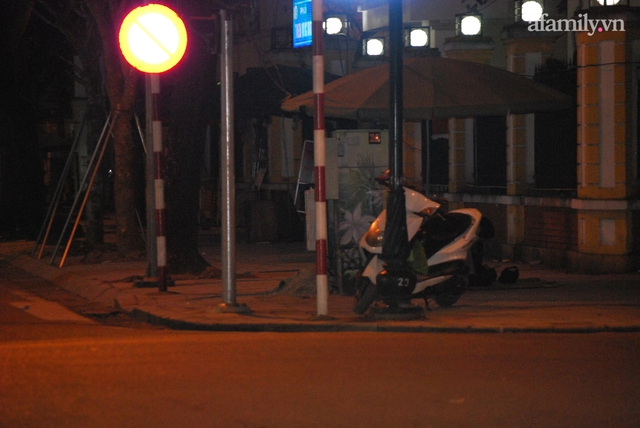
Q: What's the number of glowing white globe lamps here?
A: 6